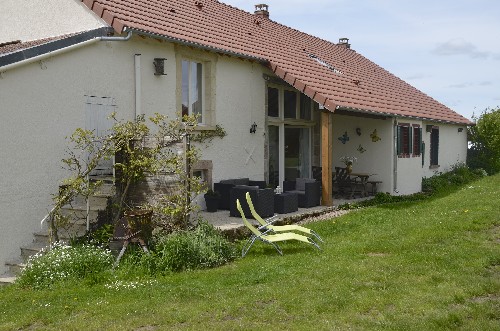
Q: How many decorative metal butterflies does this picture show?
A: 3